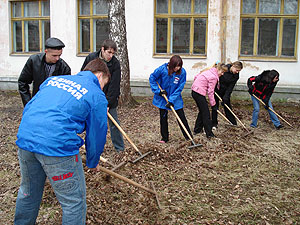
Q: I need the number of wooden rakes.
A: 7